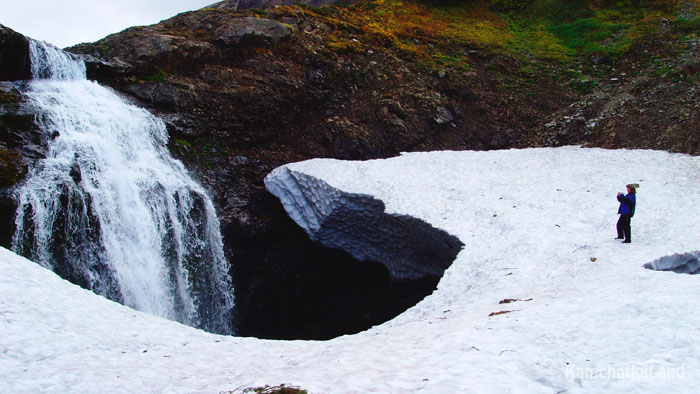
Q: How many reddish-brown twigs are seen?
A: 2